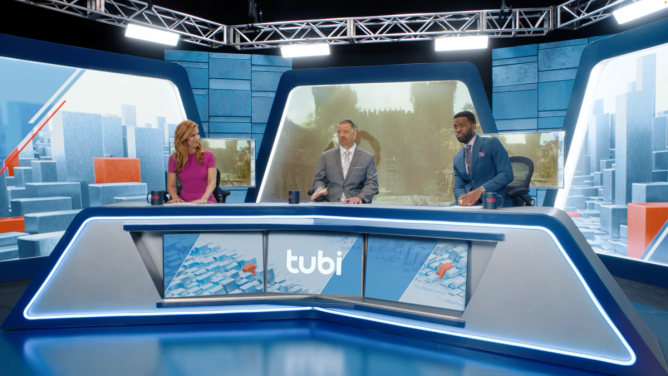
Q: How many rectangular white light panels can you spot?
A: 4